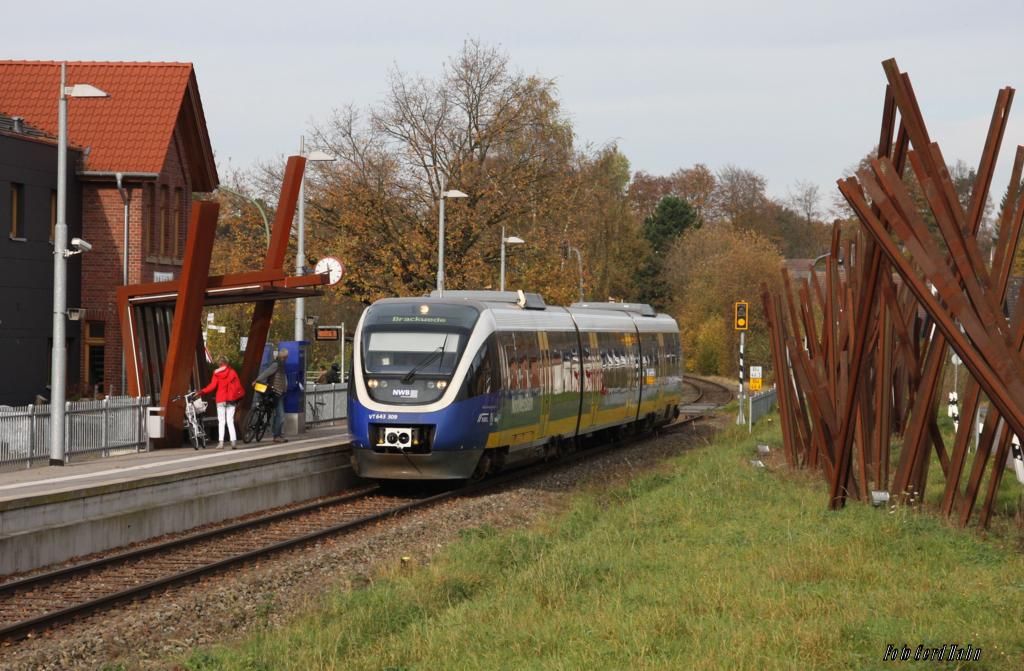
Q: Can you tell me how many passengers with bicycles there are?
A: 2